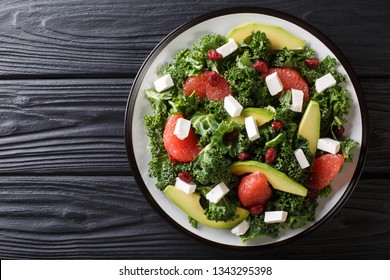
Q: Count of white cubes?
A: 14